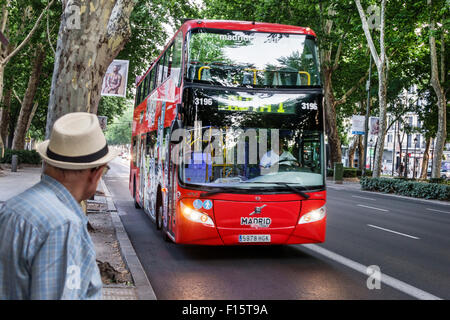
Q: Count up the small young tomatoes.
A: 0